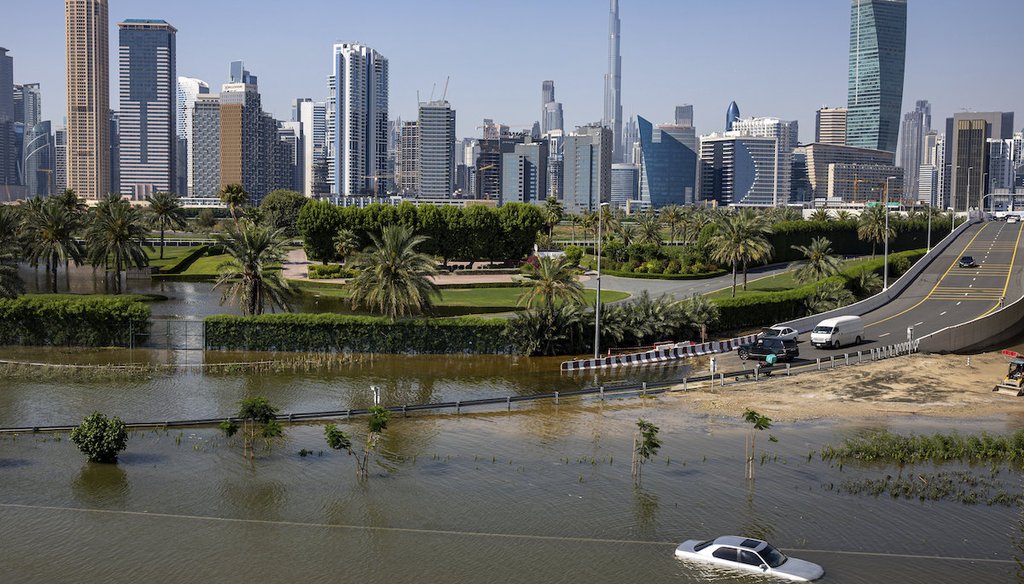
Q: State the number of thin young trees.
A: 4